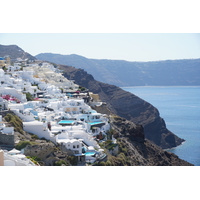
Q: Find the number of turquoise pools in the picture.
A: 3